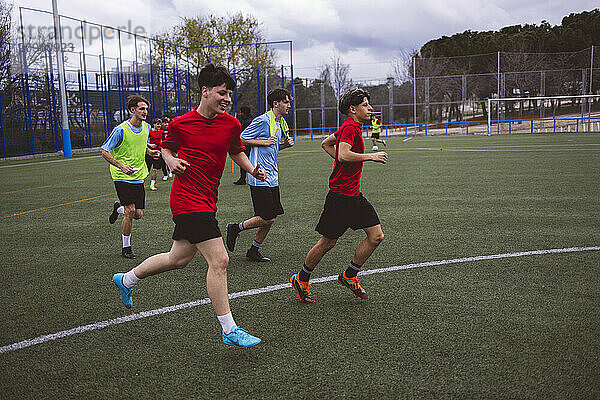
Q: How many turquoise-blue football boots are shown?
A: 2